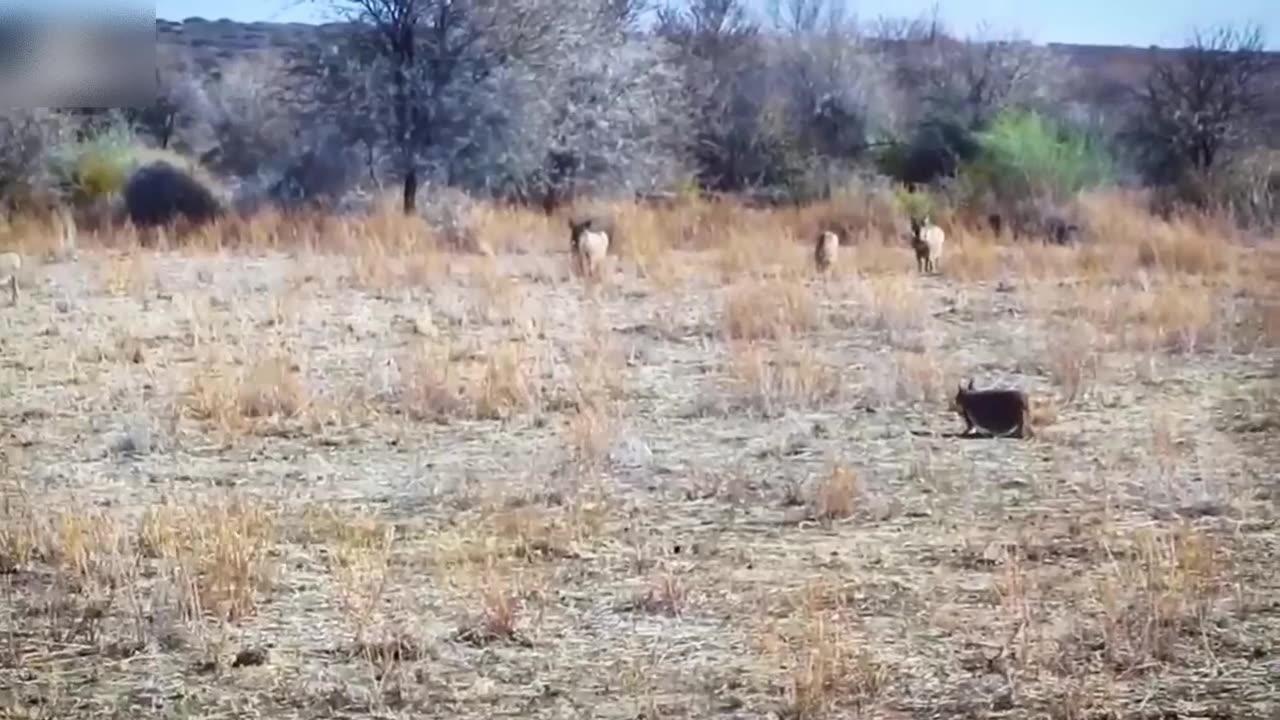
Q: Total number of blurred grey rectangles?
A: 1